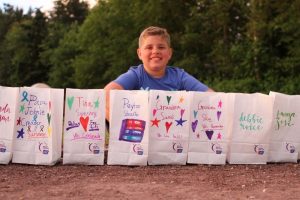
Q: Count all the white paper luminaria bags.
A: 8